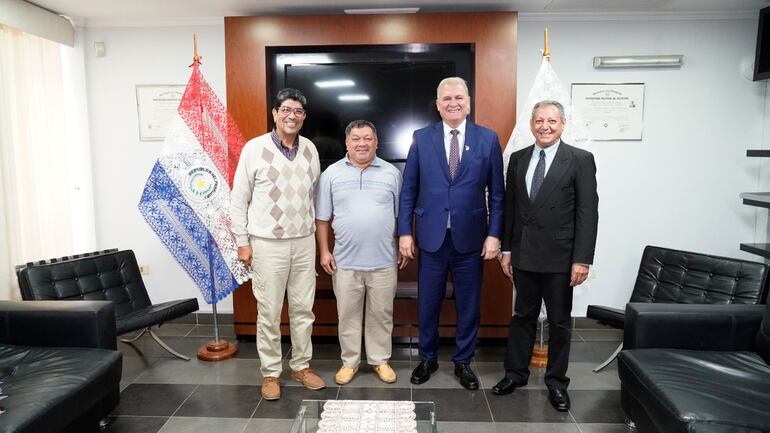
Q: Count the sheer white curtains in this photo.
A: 1